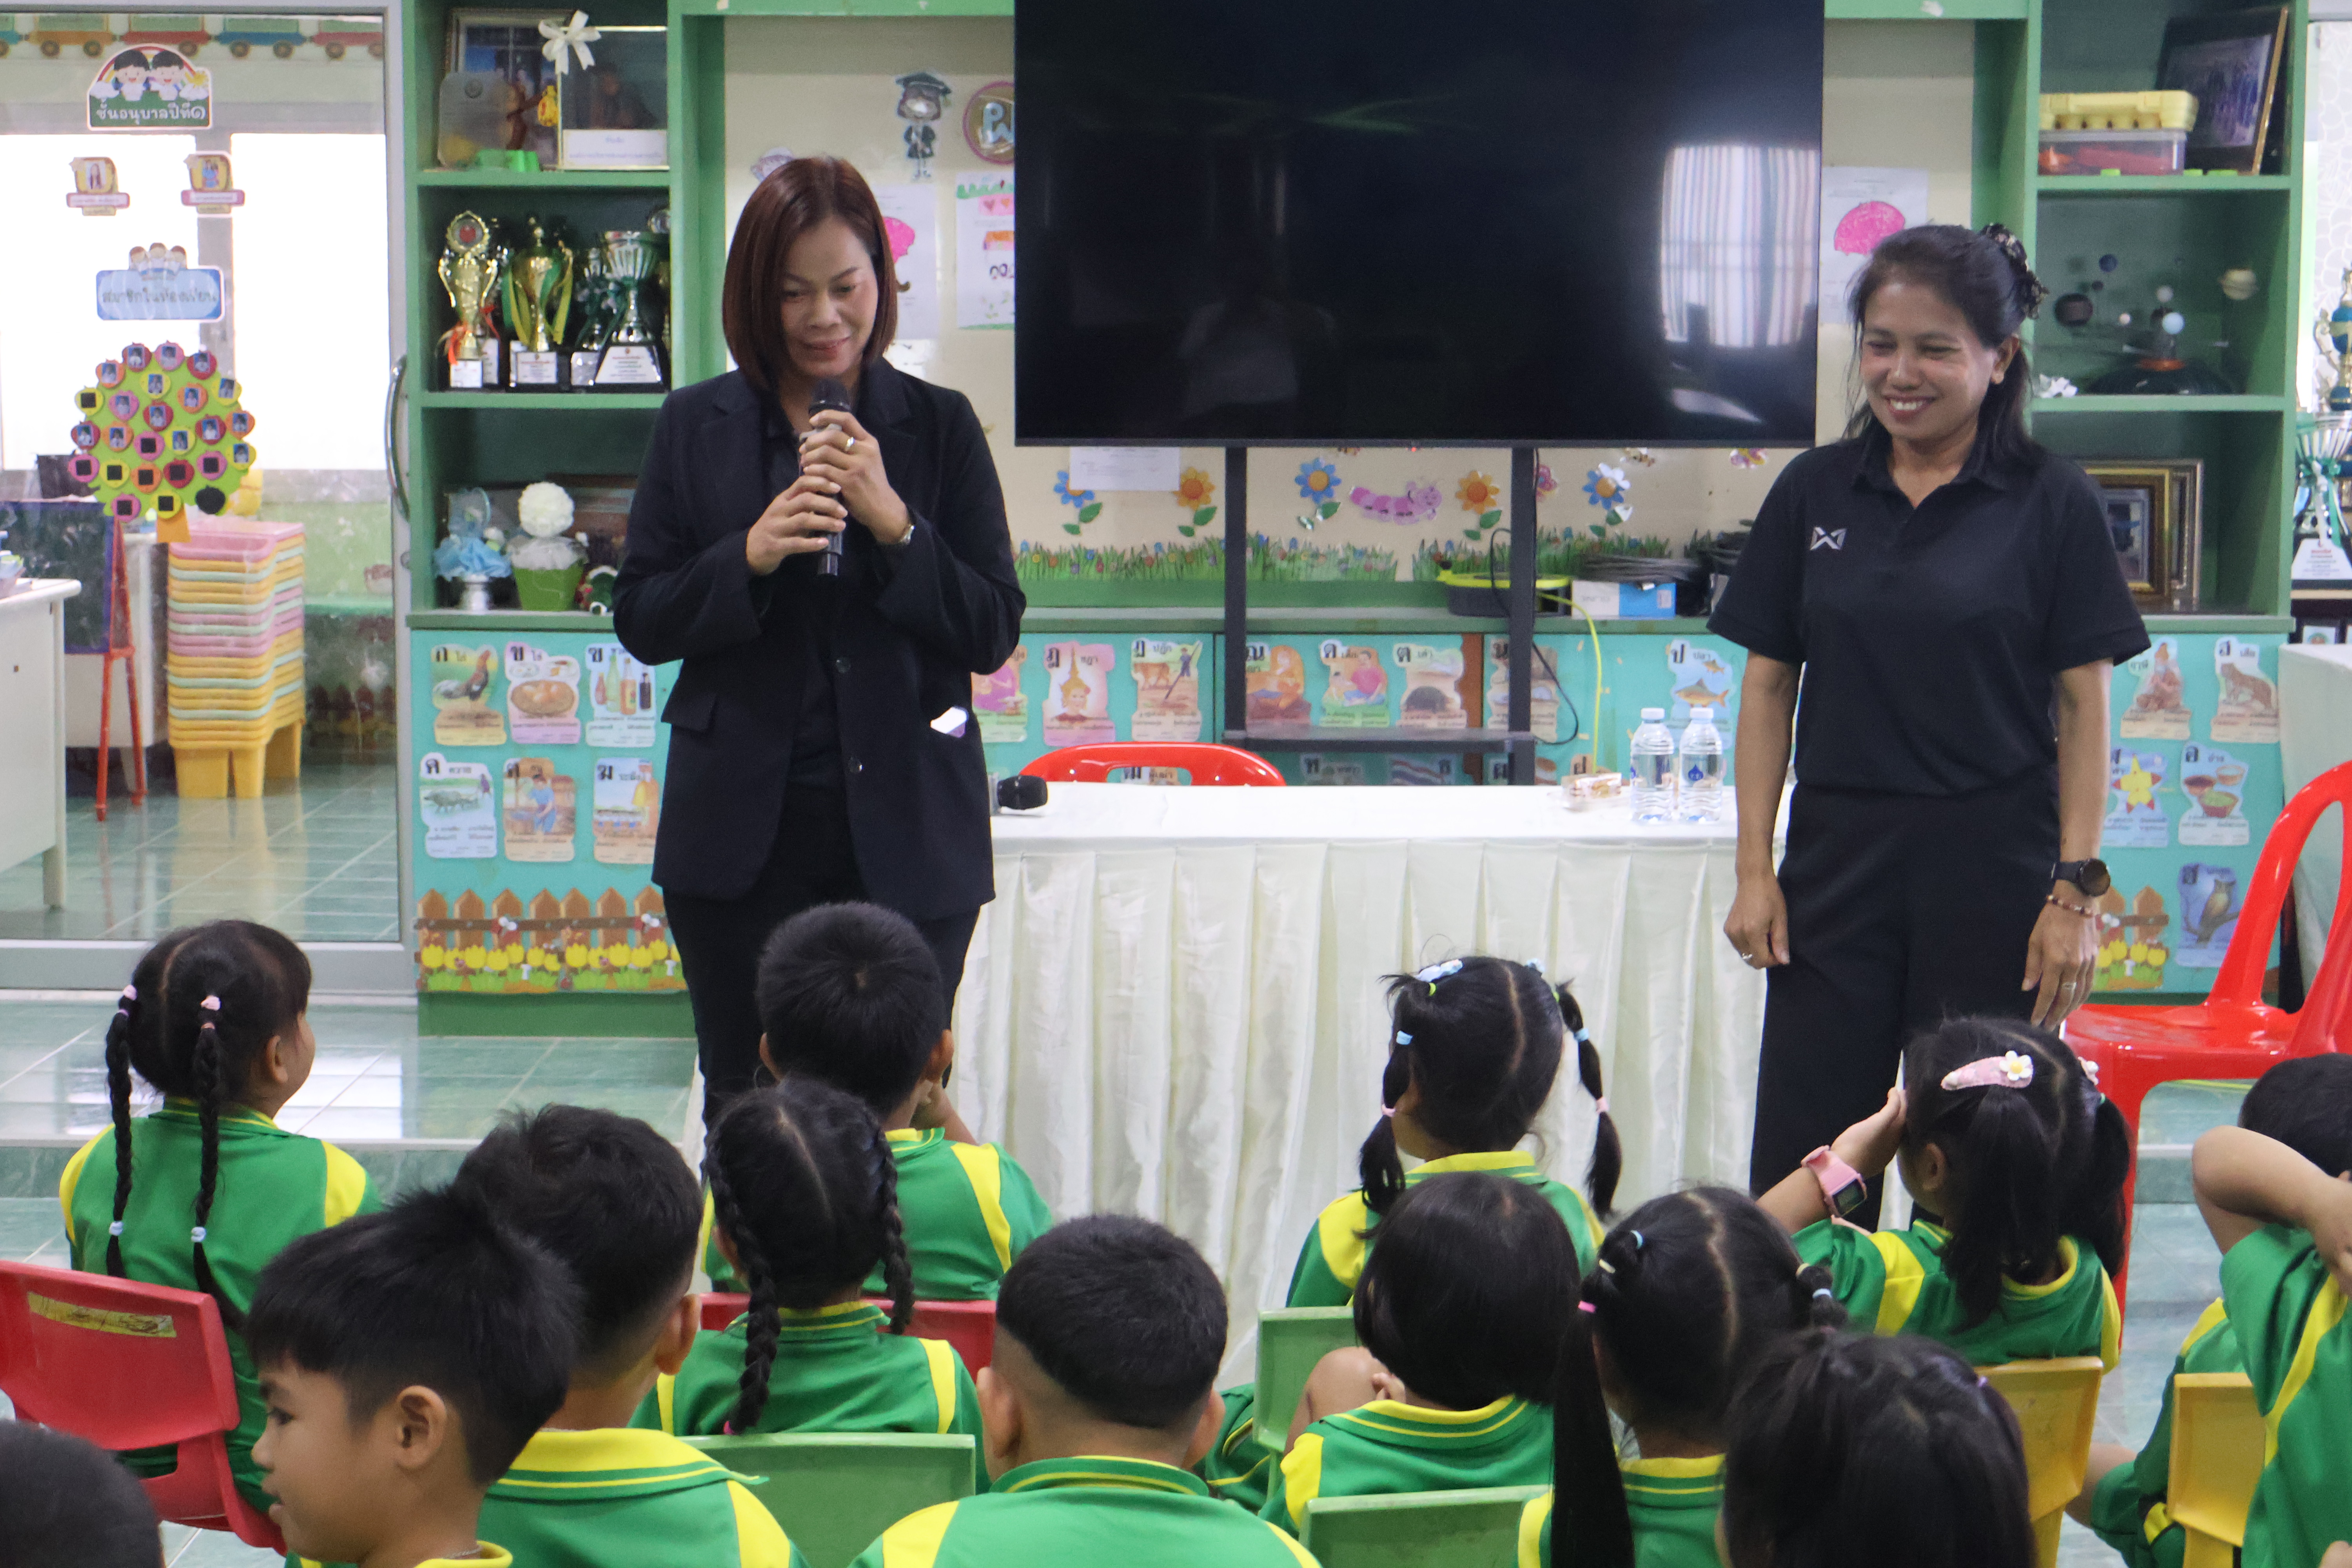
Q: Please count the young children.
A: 14